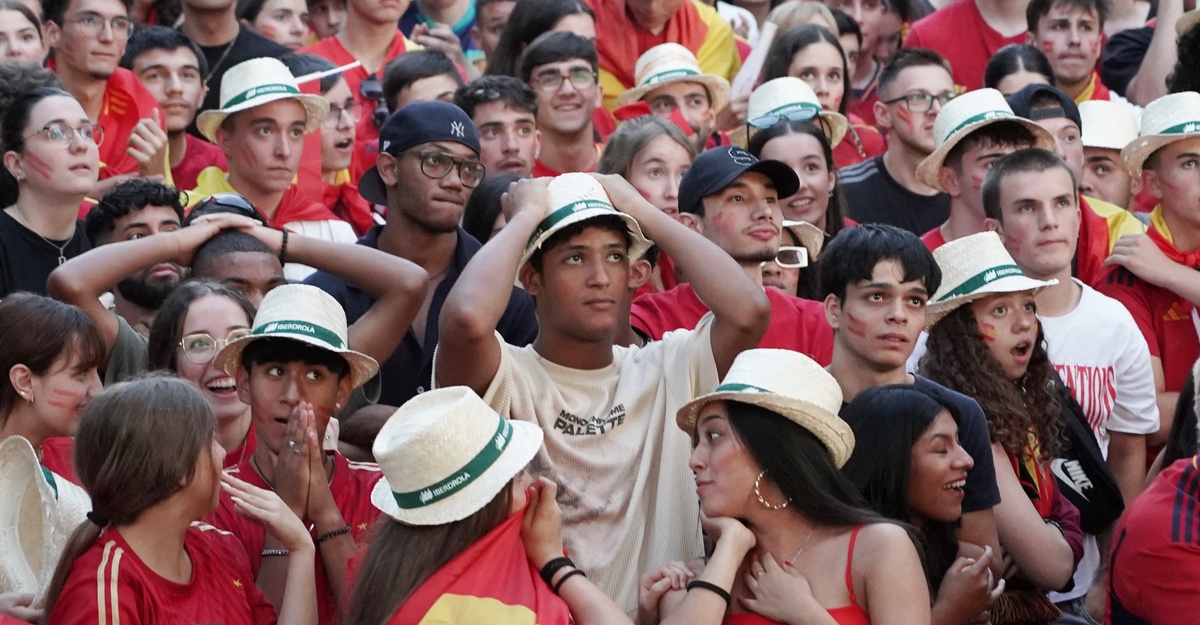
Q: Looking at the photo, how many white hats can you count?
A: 13